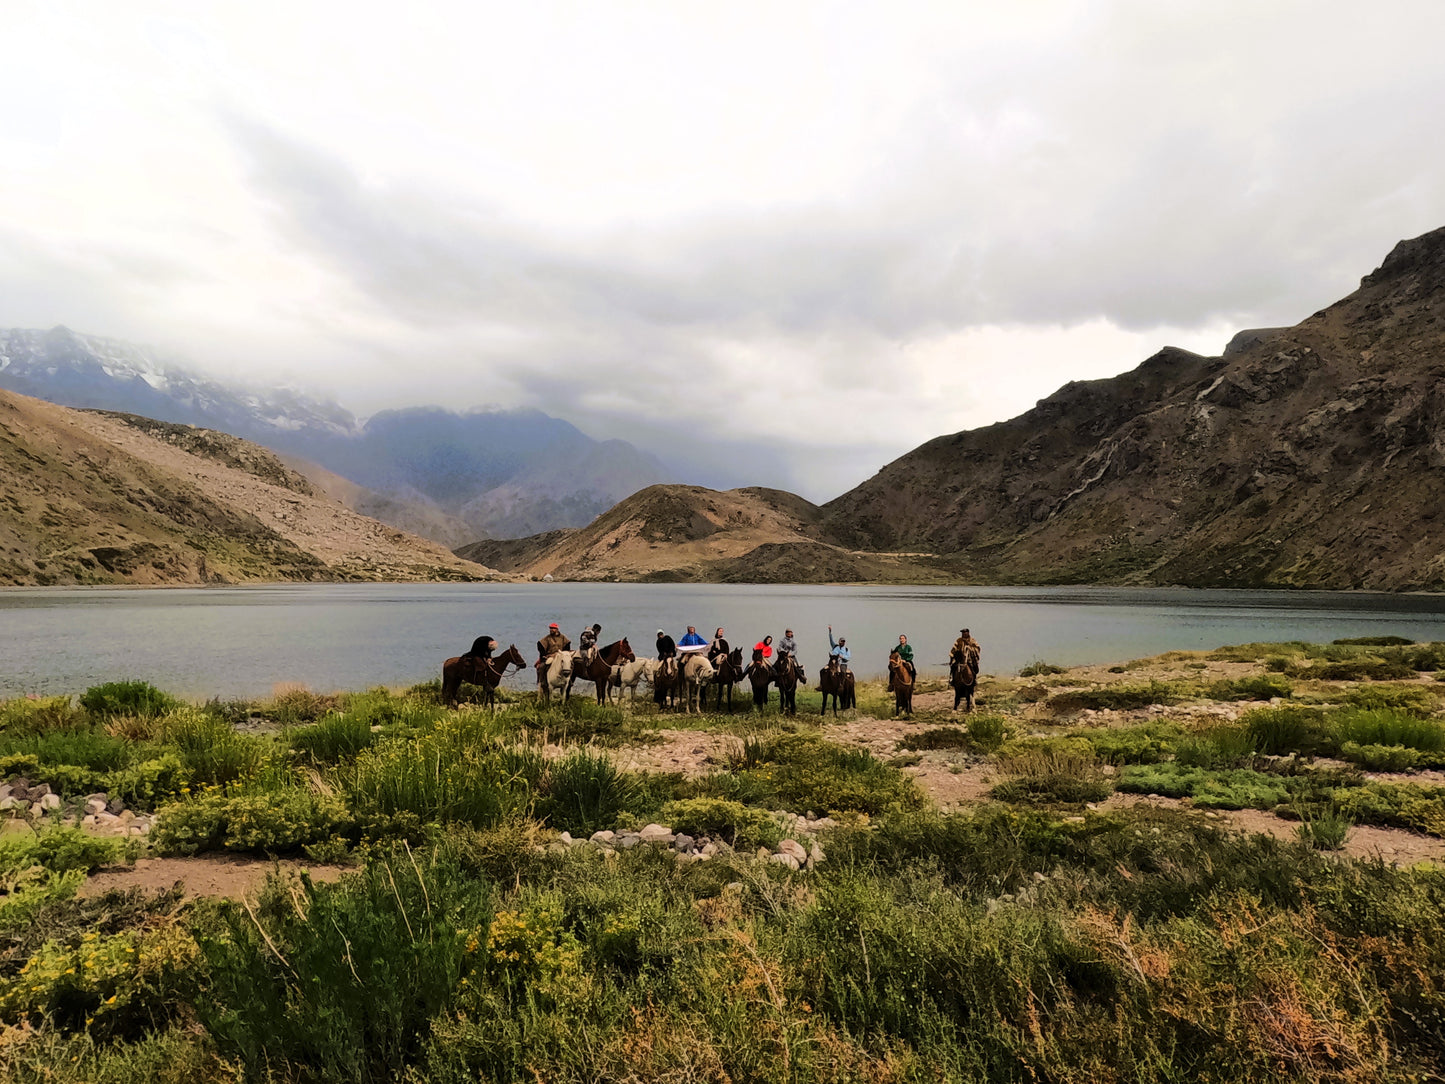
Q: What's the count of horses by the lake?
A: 12